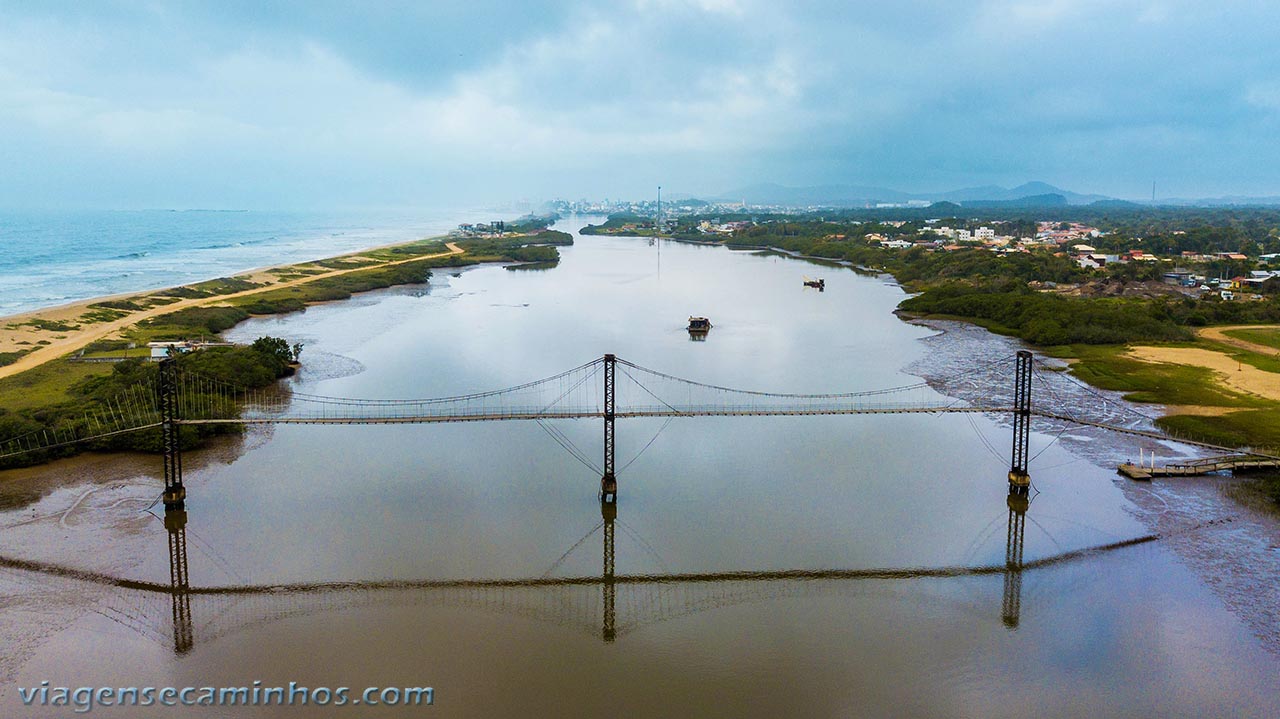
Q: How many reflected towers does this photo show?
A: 3